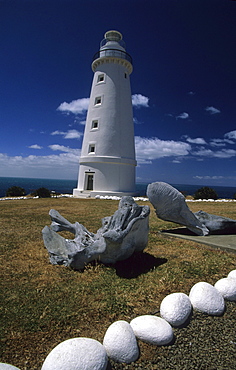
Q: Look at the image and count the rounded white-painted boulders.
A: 8